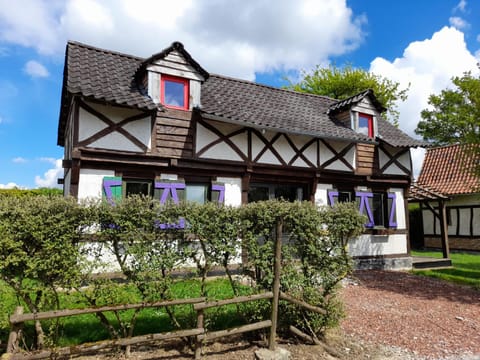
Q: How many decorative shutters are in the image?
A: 8